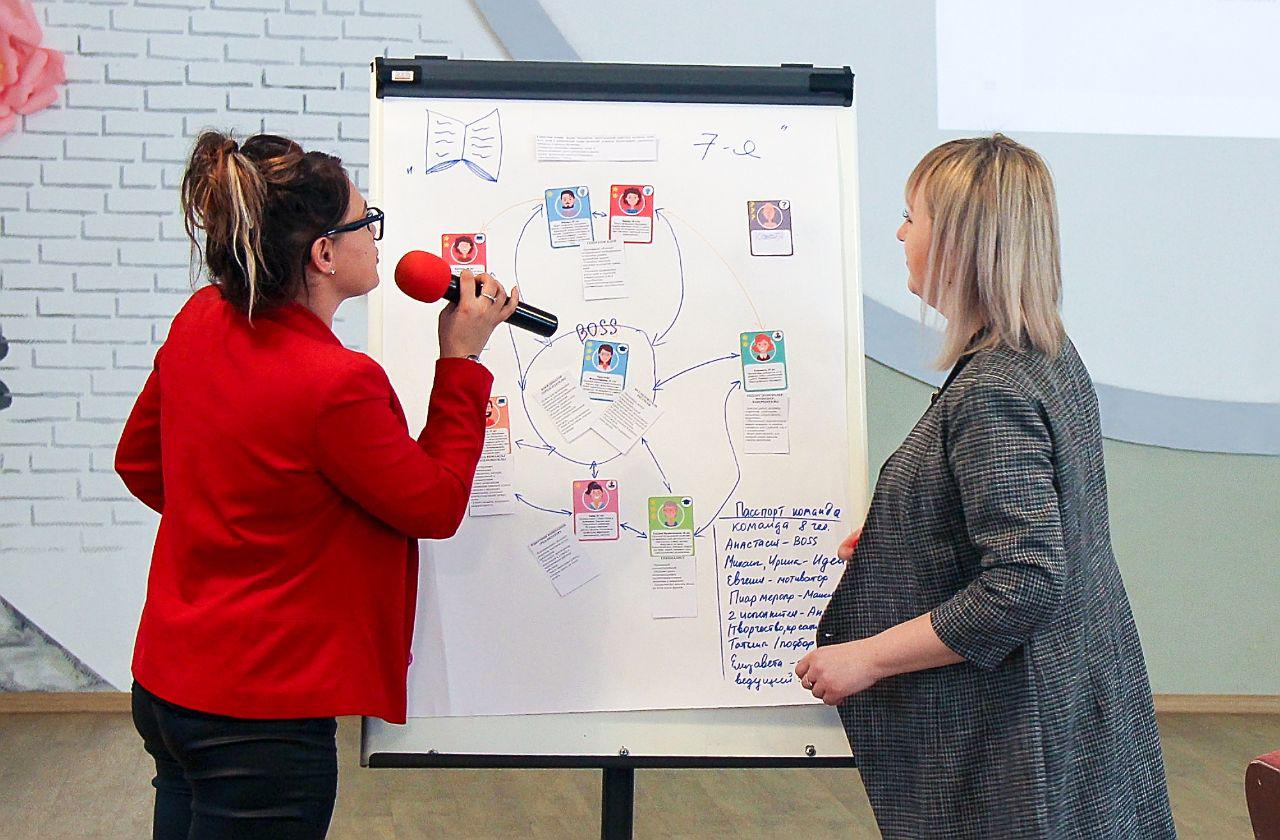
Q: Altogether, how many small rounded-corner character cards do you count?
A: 9